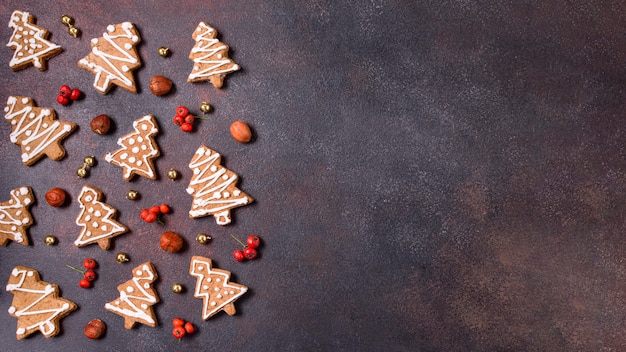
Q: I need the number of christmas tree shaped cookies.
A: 11